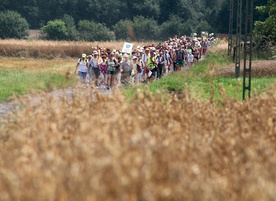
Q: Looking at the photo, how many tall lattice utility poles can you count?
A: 3